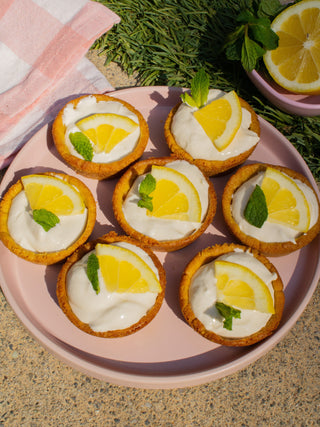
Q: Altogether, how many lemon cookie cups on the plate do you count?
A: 7